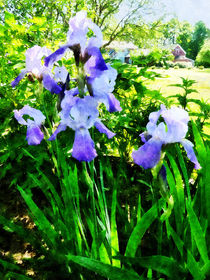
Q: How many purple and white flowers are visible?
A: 6